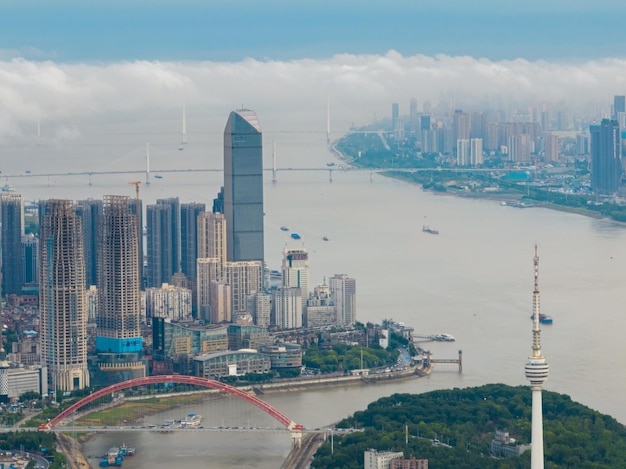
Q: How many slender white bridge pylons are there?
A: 5